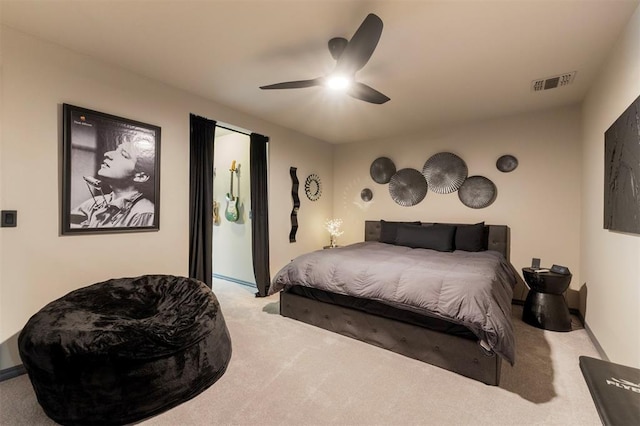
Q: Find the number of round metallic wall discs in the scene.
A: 6